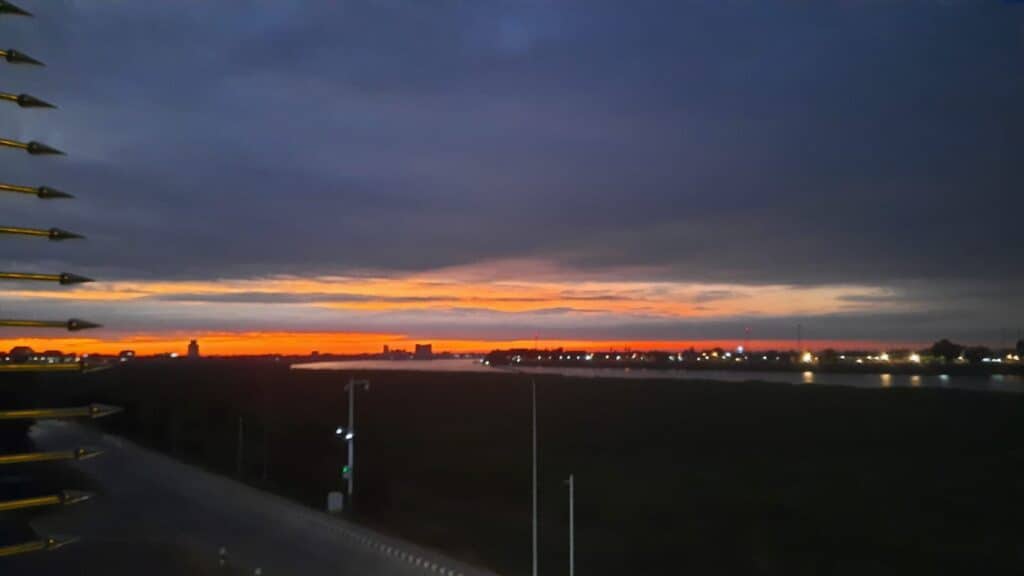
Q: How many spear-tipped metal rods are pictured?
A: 13